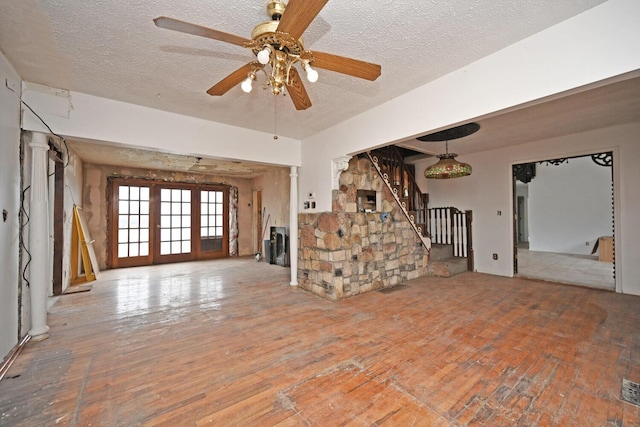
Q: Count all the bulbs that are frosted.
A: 3